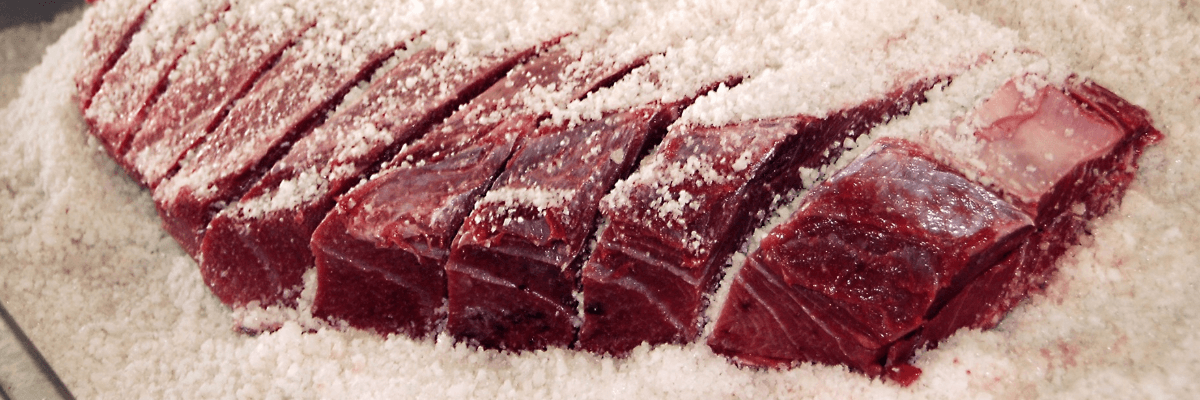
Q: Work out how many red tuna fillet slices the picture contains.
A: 9